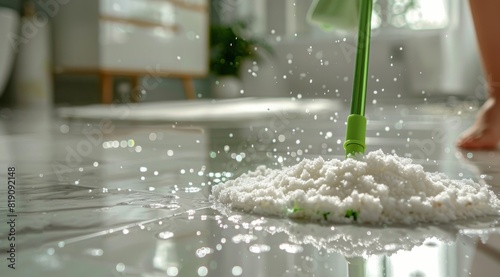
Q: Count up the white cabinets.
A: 1